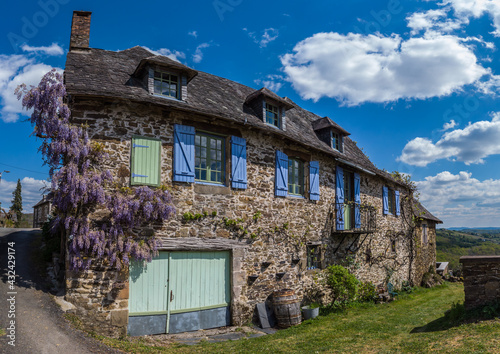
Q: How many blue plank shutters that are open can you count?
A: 8